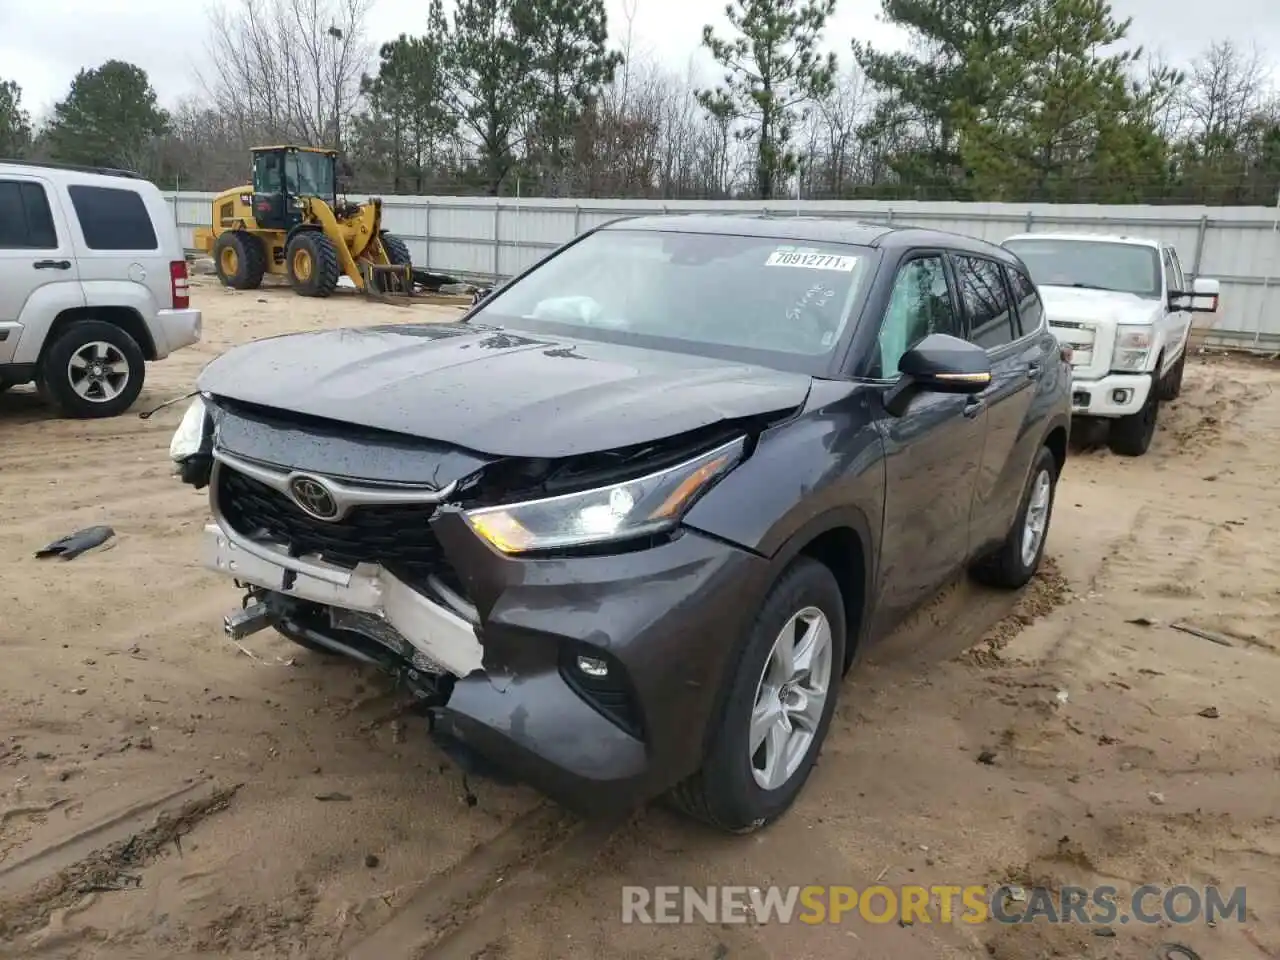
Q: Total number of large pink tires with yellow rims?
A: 0